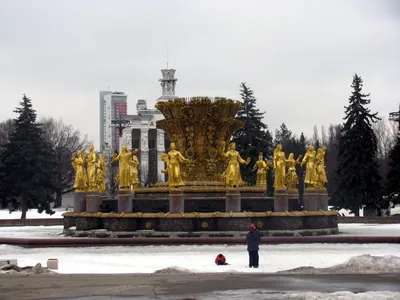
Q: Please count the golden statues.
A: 12